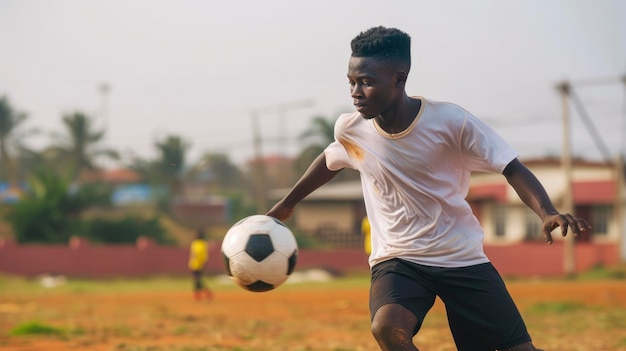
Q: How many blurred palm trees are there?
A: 4